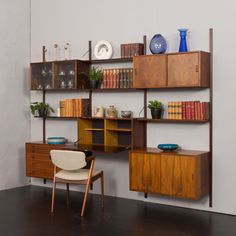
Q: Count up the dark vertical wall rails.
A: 4